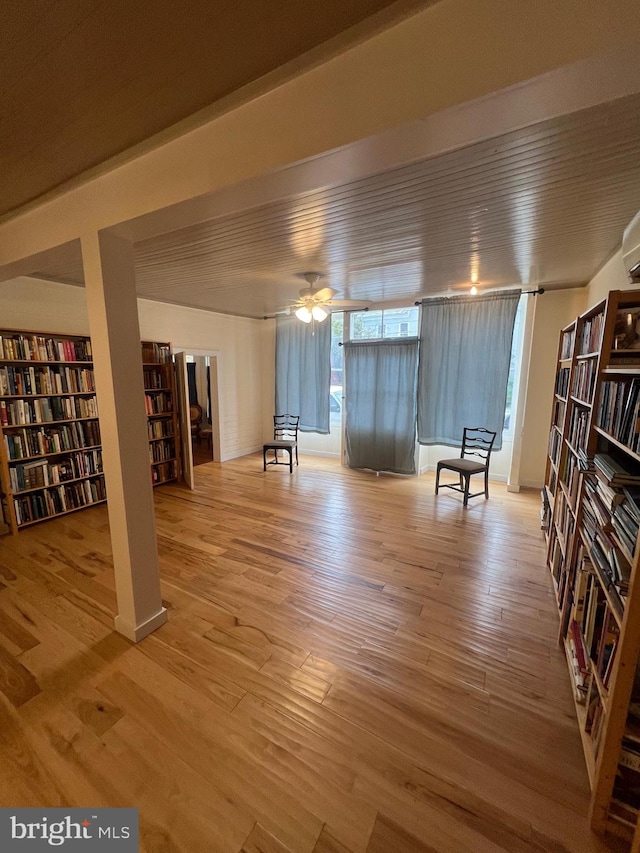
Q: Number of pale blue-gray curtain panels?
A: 3